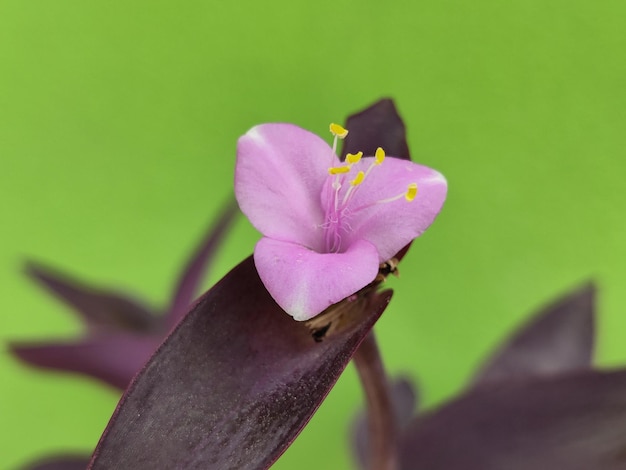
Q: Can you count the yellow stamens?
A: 6